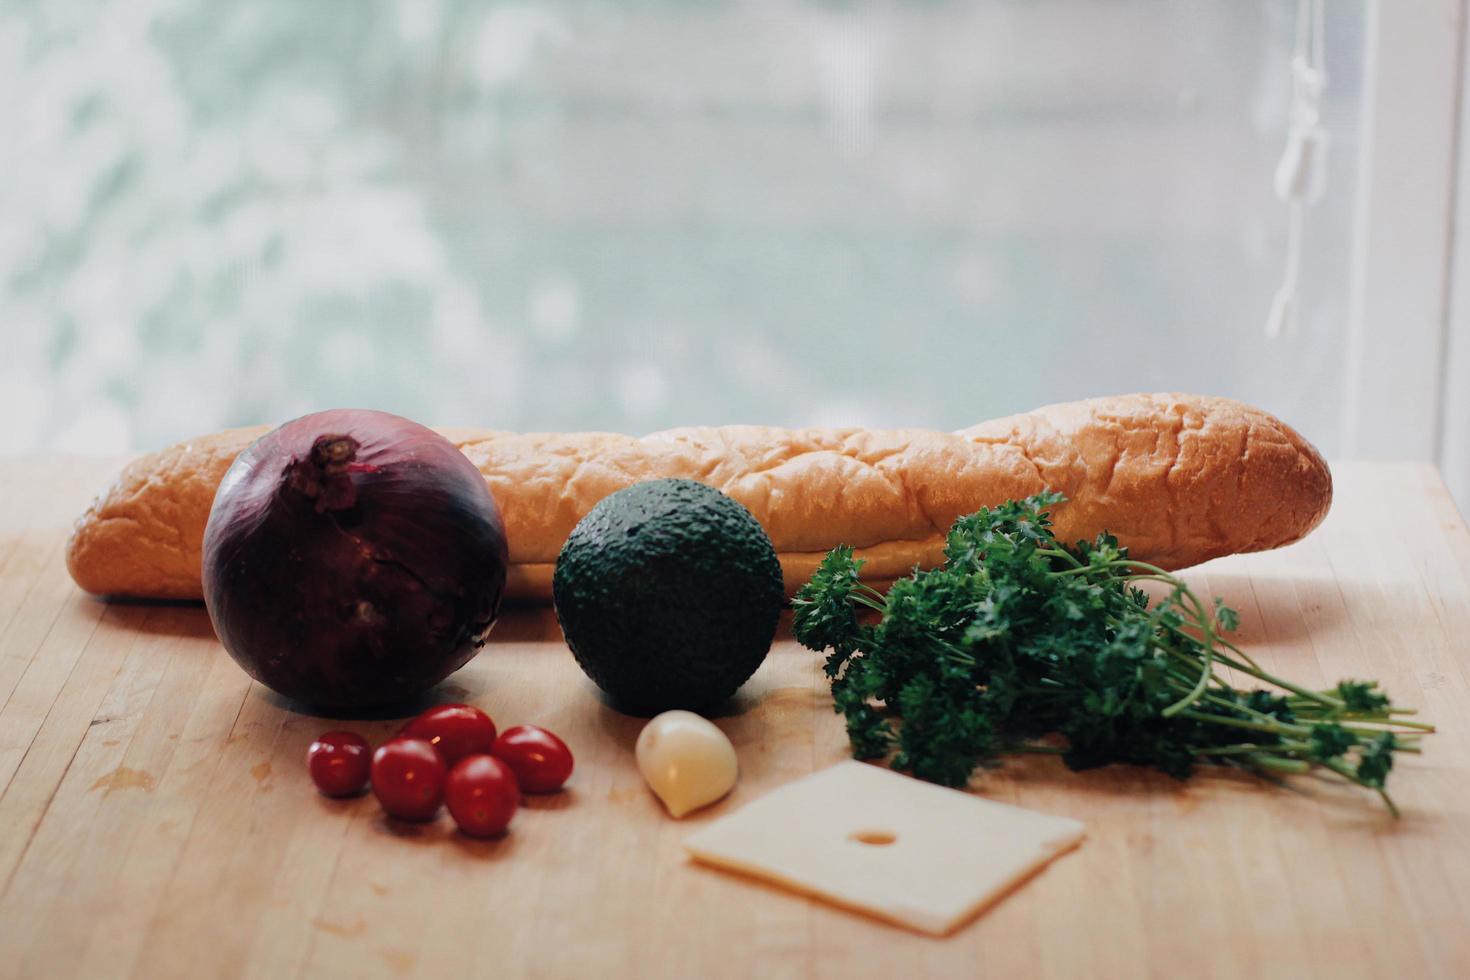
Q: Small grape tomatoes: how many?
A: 5